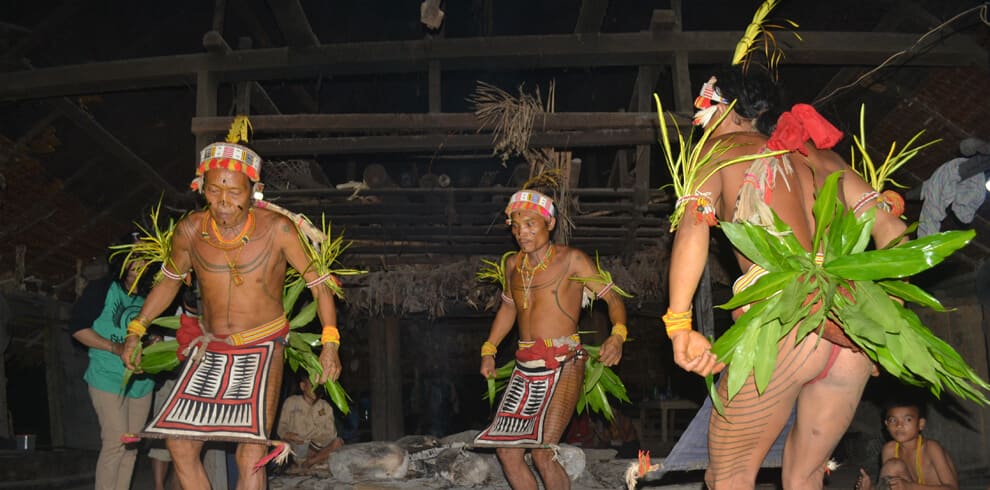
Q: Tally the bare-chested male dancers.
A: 3